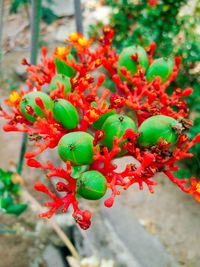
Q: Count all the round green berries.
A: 9